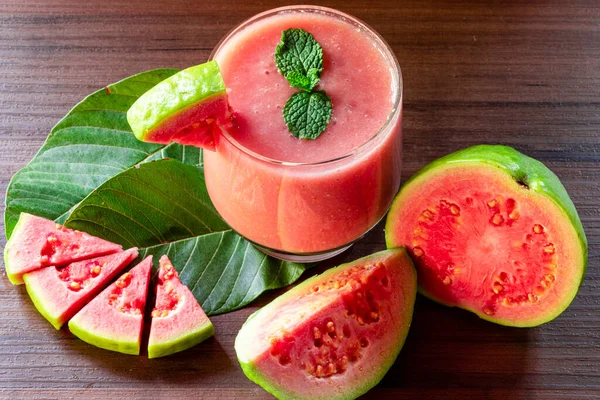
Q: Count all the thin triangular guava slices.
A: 4